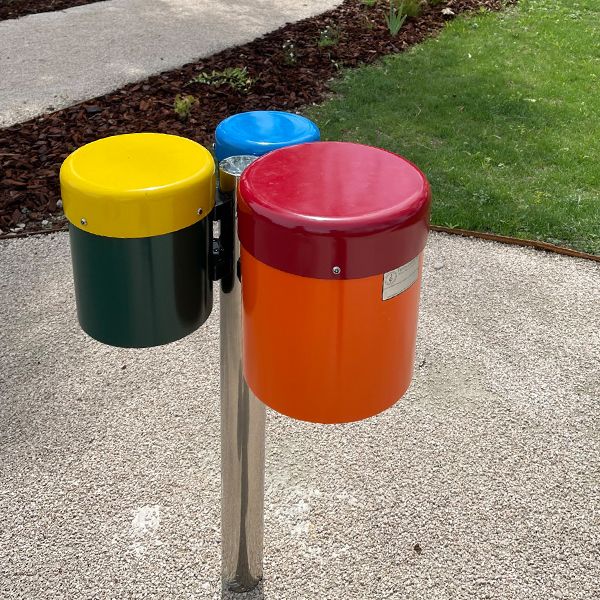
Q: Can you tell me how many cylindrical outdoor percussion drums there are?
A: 3